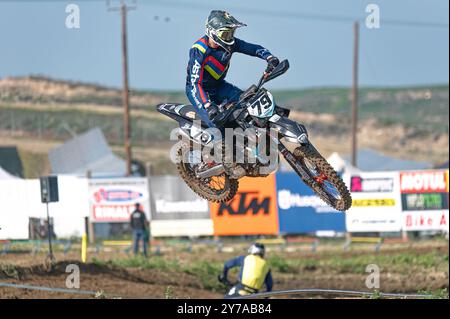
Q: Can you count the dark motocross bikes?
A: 1